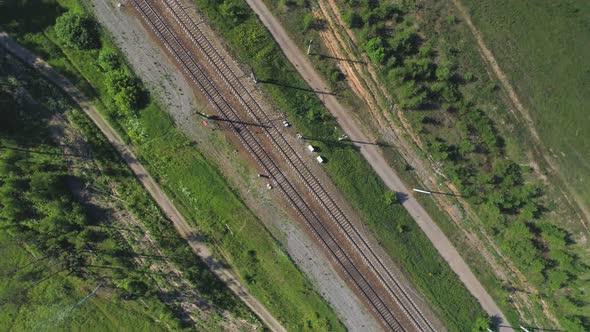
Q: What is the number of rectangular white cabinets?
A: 2